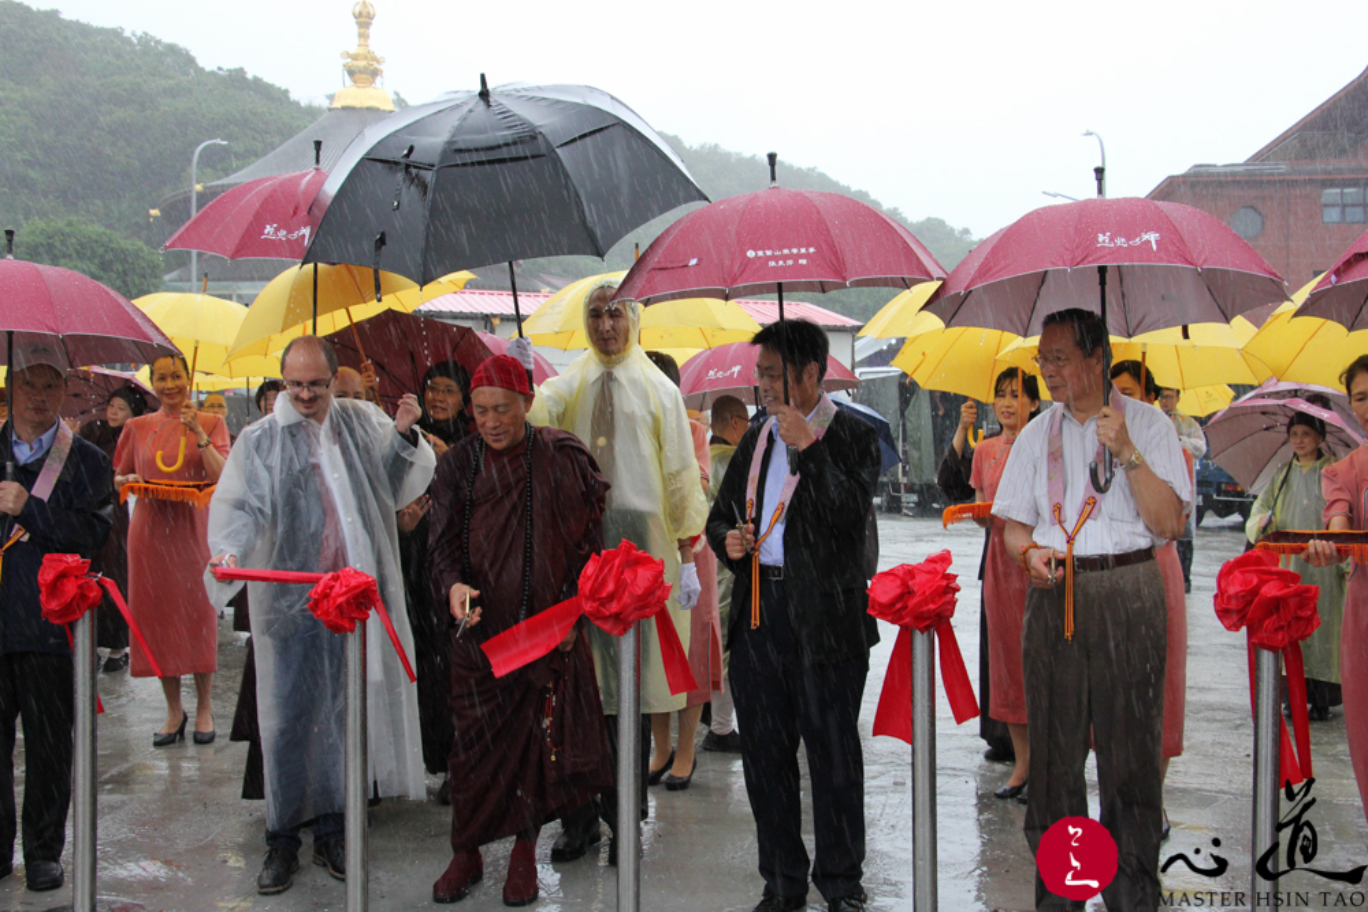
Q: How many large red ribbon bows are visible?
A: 5